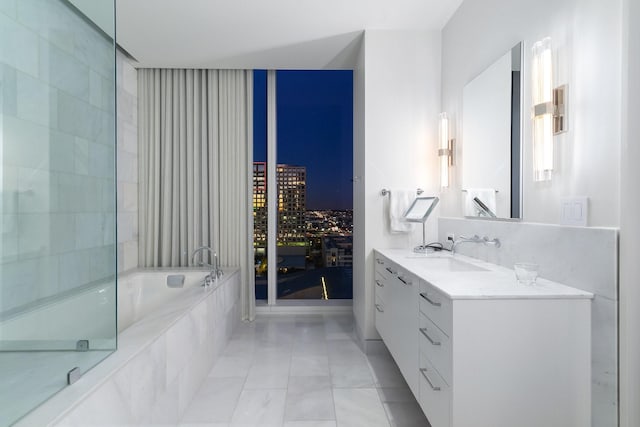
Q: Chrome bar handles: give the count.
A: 8